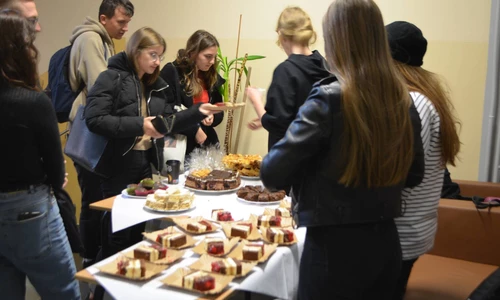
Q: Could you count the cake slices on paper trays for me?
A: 13